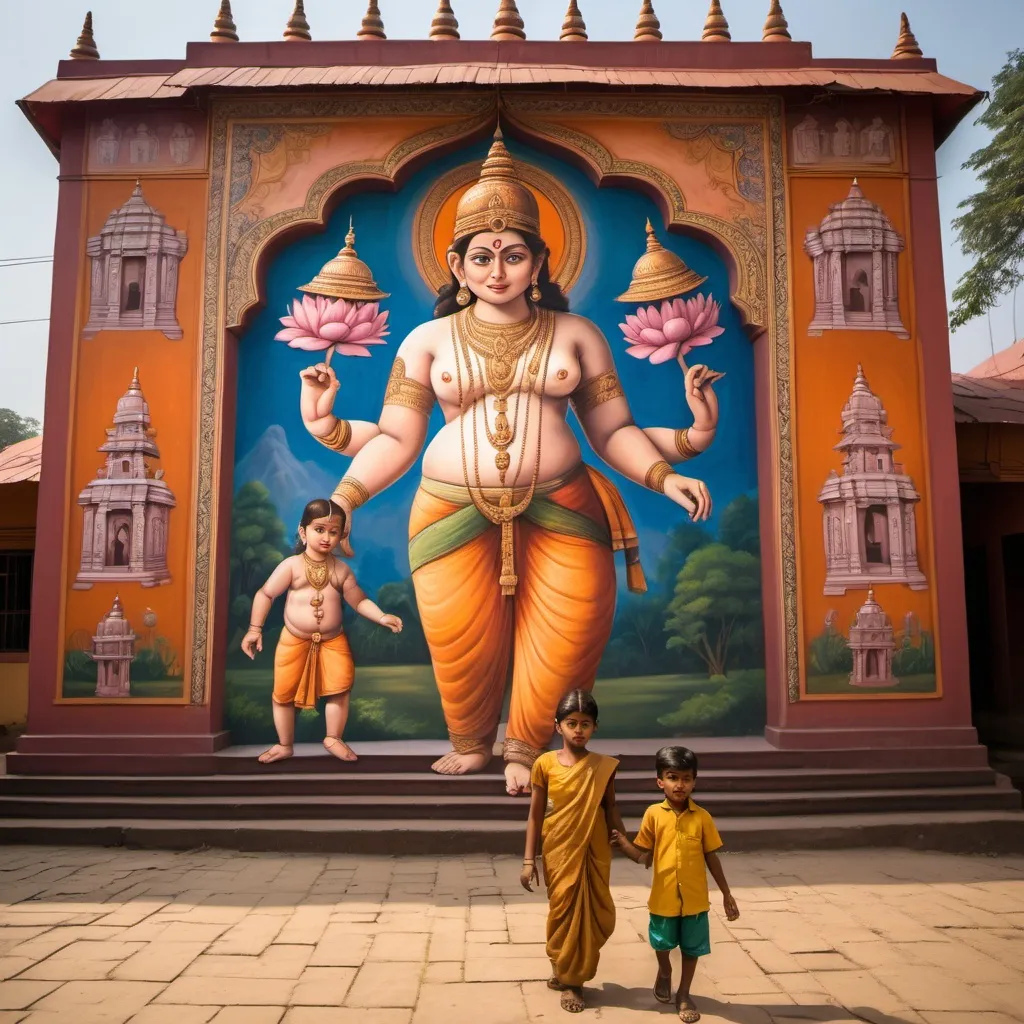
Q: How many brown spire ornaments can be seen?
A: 11